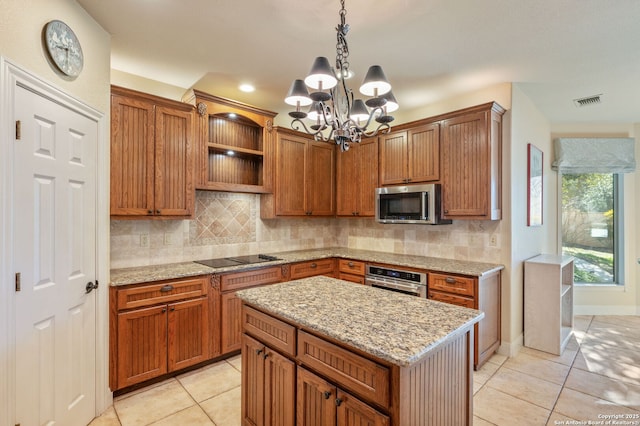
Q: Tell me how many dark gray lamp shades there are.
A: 6